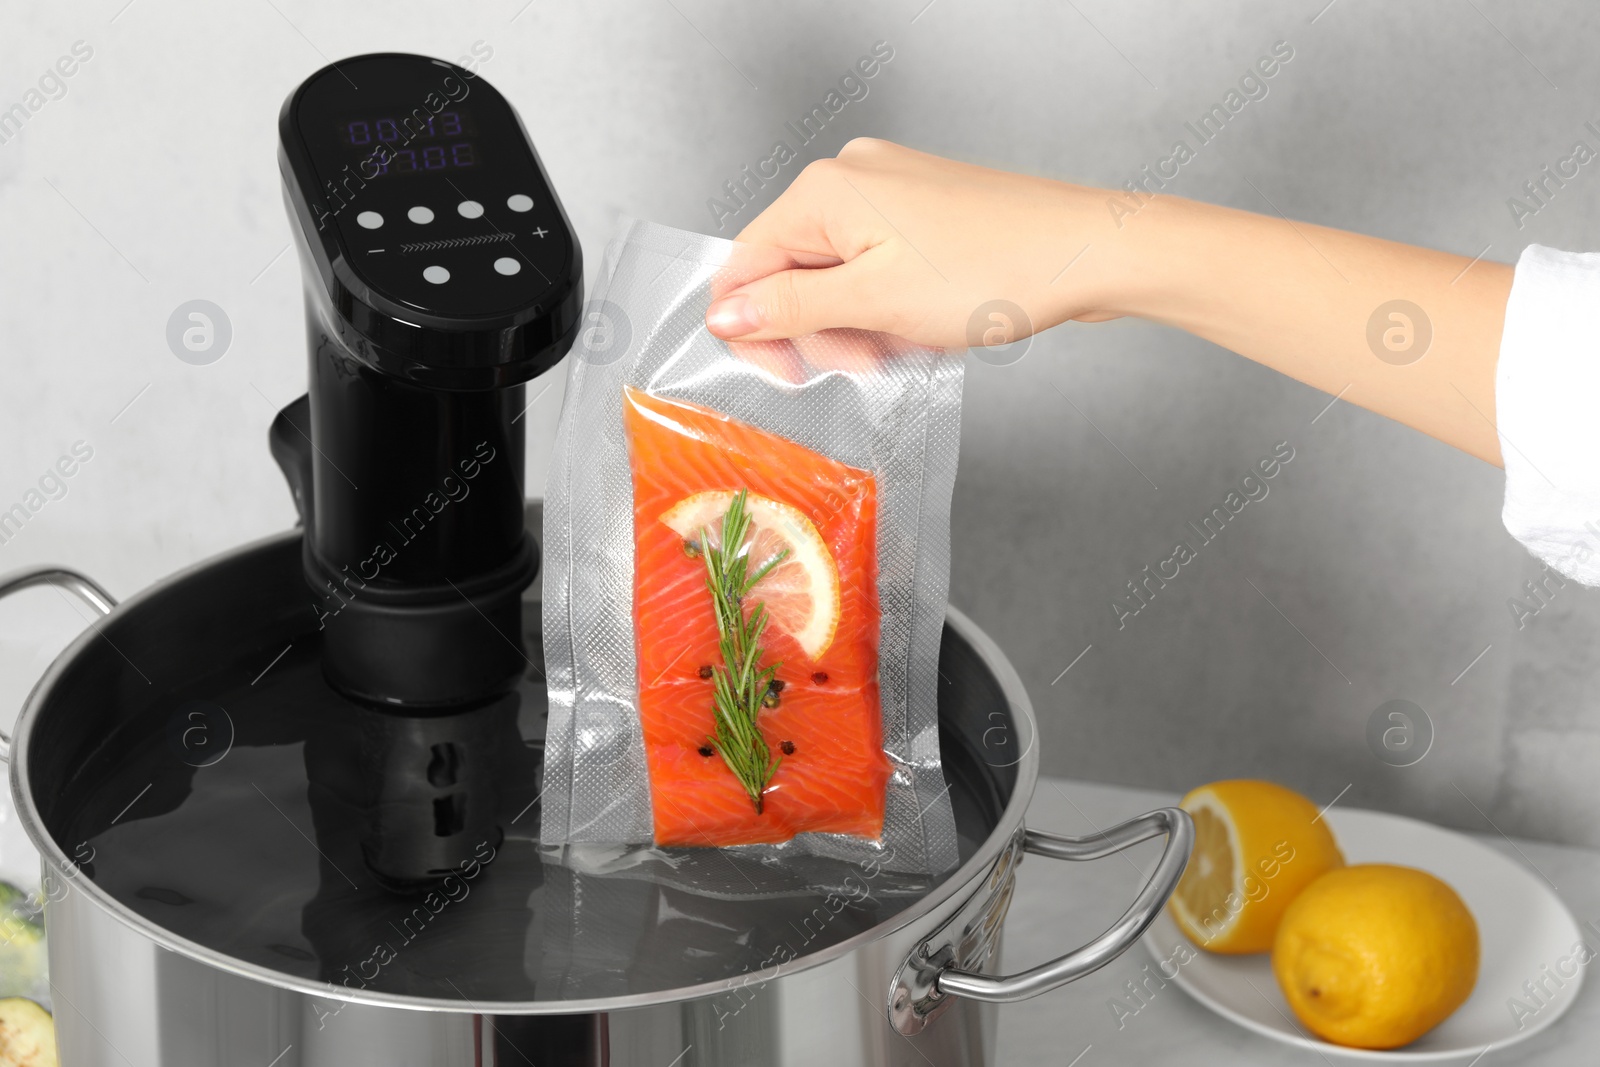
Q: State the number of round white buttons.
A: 6